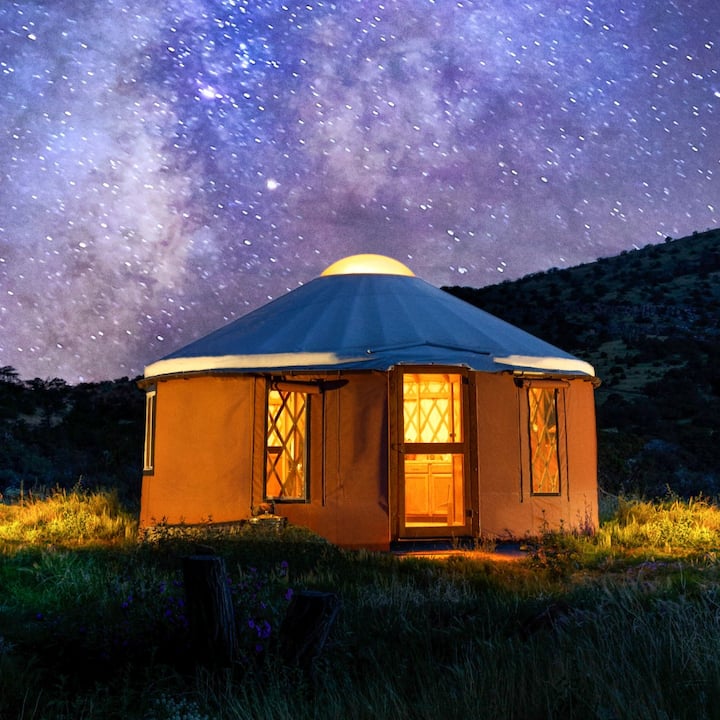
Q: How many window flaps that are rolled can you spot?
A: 2